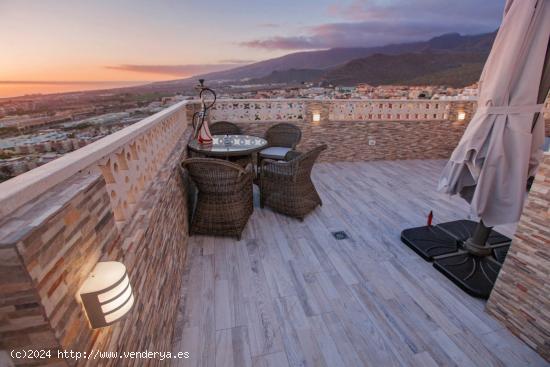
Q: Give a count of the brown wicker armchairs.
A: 4